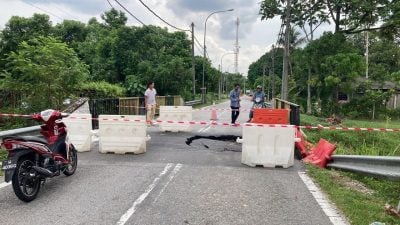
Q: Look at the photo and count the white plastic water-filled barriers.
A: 4